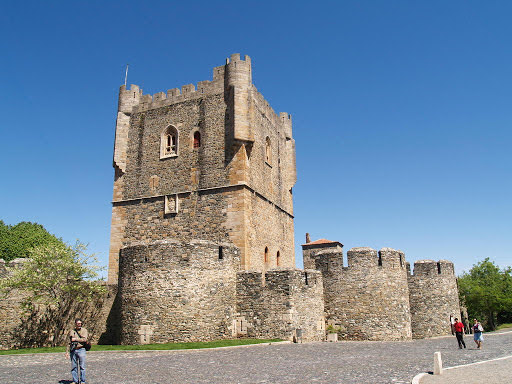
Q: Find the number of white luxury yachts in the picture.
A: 0